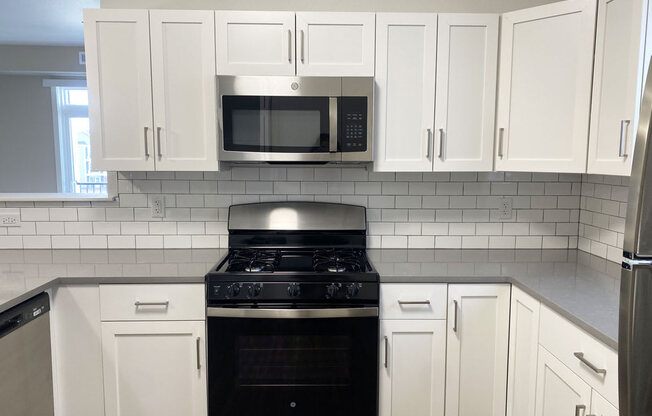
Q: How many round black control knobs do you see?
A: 5